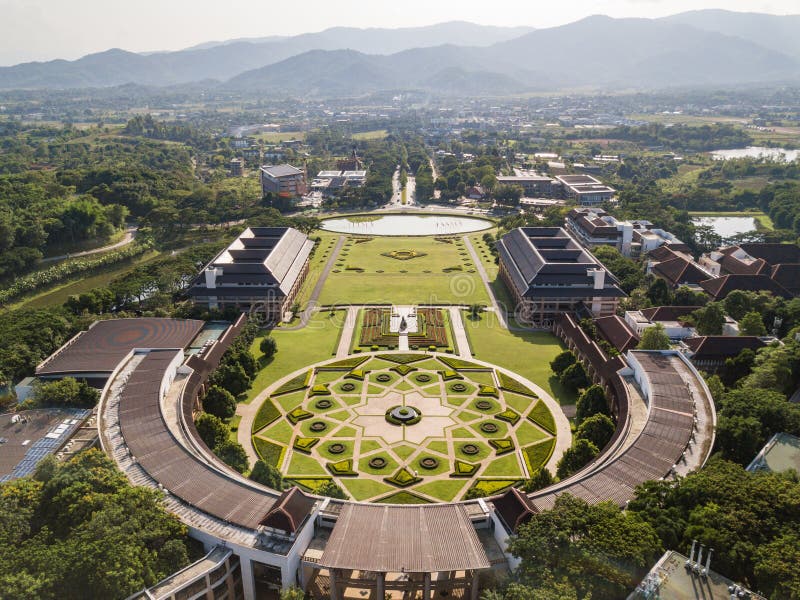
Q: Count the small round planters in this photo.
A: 12